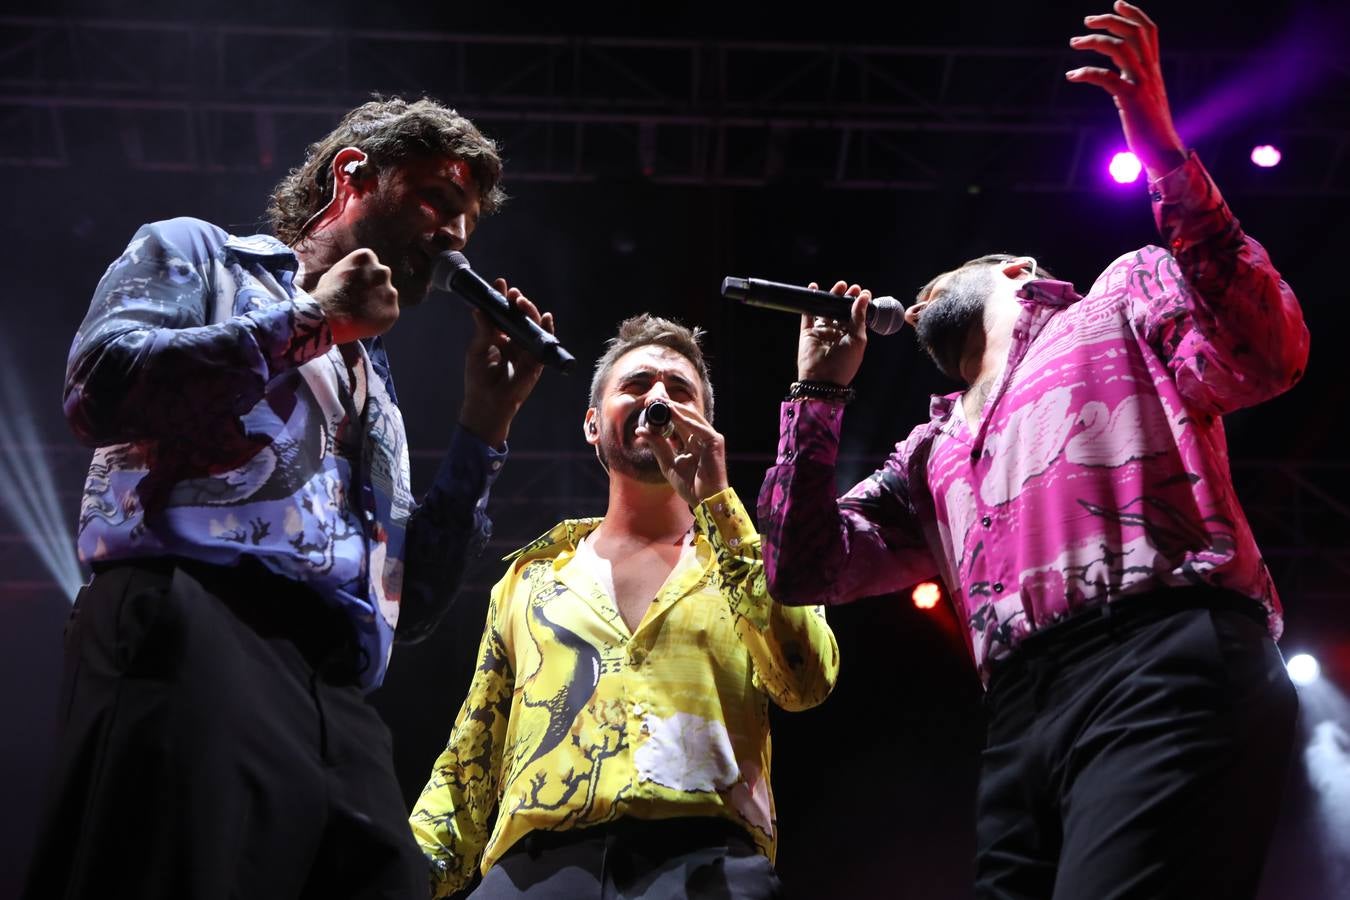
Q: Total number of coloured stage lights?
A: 3